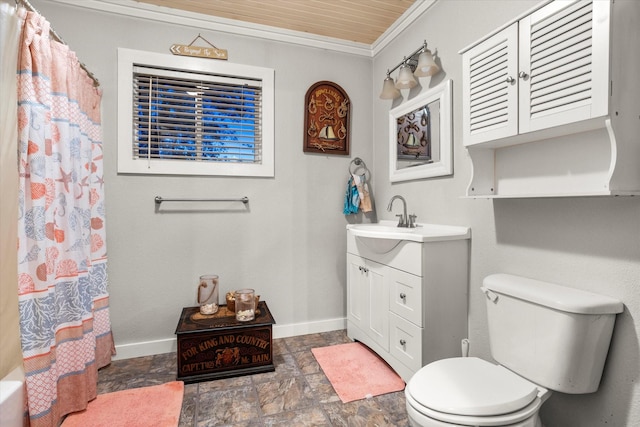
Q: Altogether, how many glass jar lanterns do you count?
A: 2